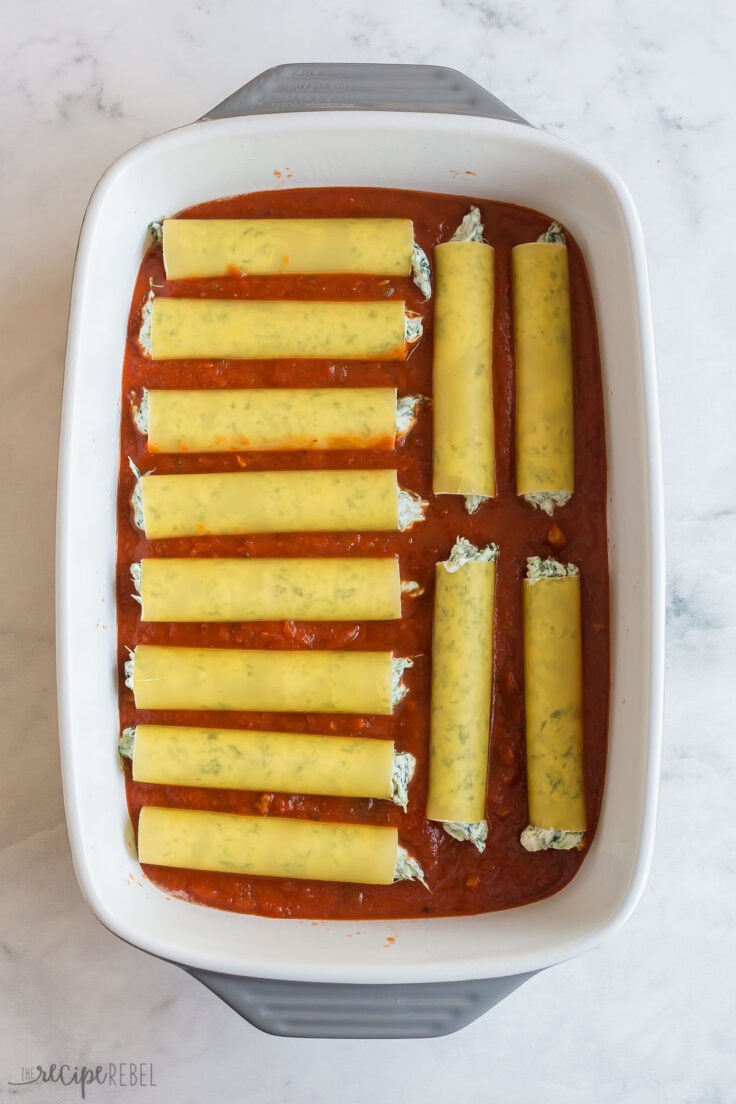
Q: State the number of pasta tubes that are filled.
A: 12